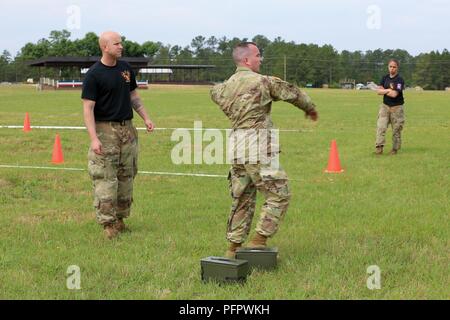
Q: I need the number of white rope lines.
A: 2